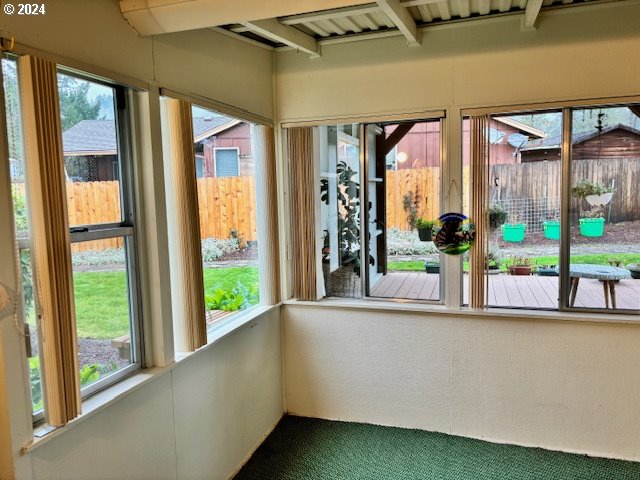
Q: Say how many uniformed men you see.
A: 0